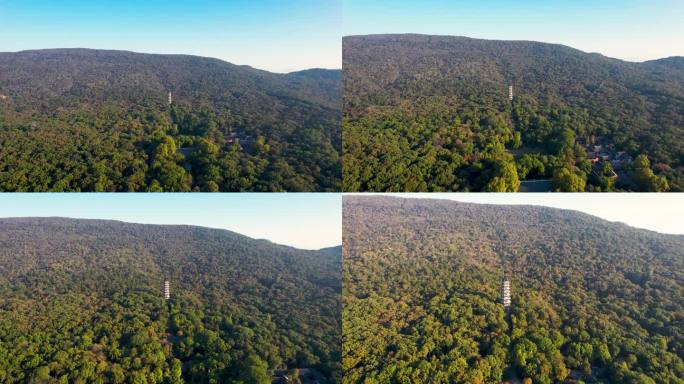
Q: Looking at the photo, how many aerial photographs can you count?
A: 4